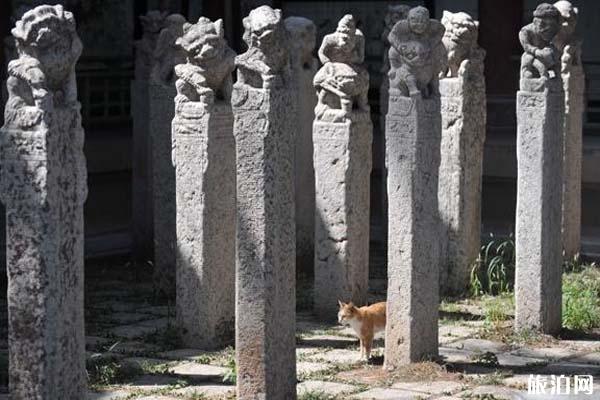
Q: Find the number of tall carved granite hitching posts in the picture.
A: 12